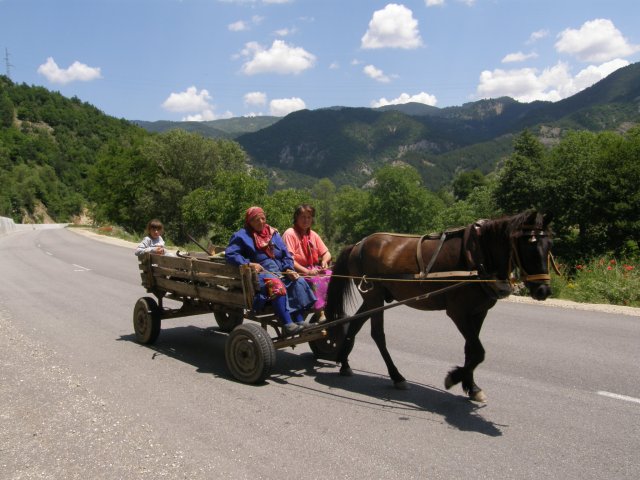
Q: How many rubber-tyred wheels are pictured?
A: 4